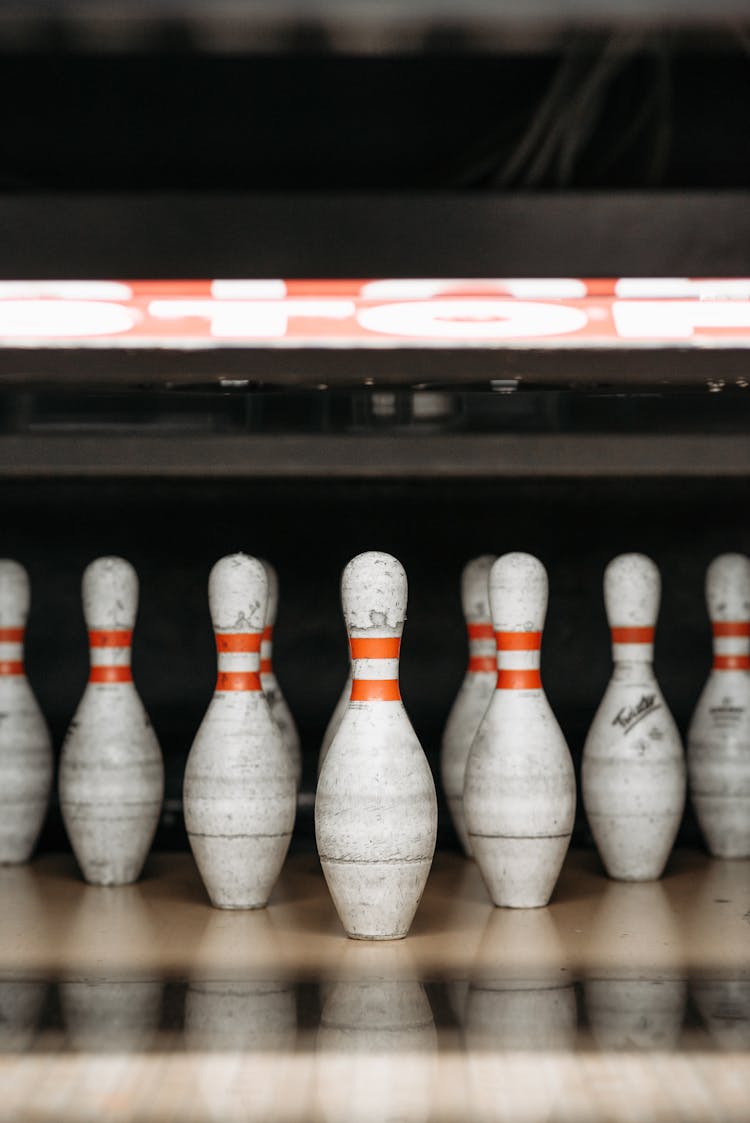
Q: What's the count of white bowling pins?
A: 10